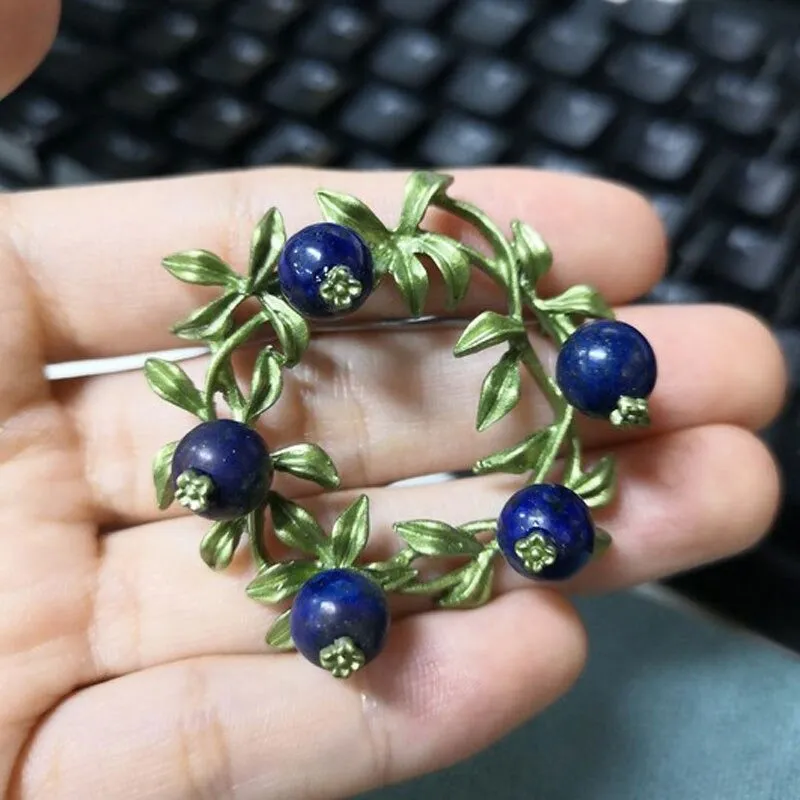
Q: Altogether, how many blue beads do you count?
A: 5